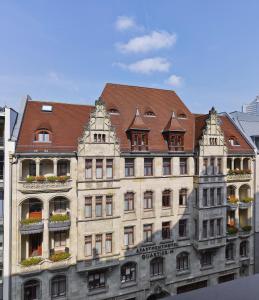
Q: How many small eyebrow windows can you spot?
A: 3